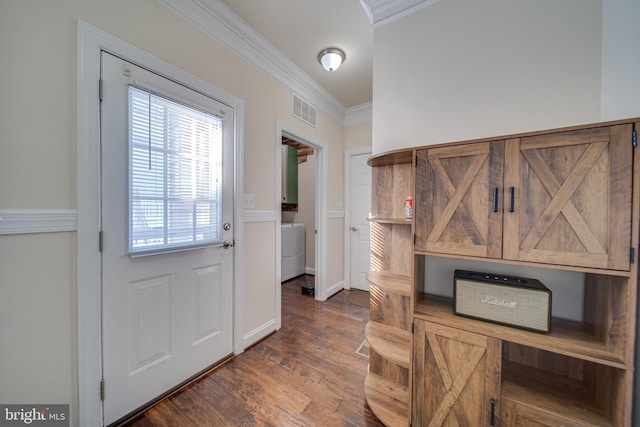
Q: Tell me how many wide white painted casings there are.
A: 3